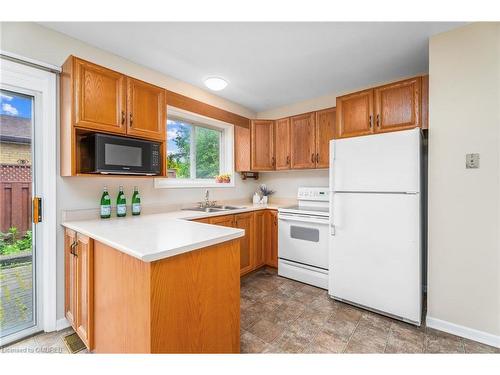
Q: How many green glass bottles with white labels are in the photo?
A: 3